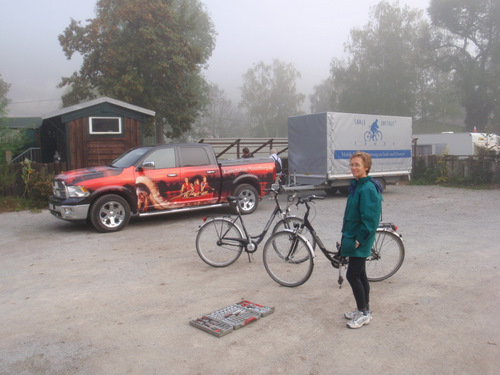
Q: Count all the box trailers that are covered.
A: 1